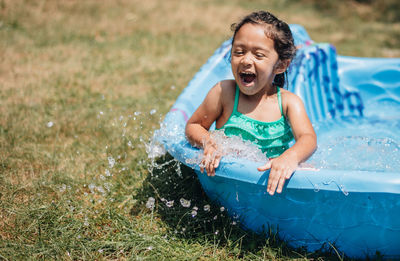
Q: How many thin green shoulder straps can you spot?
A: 2